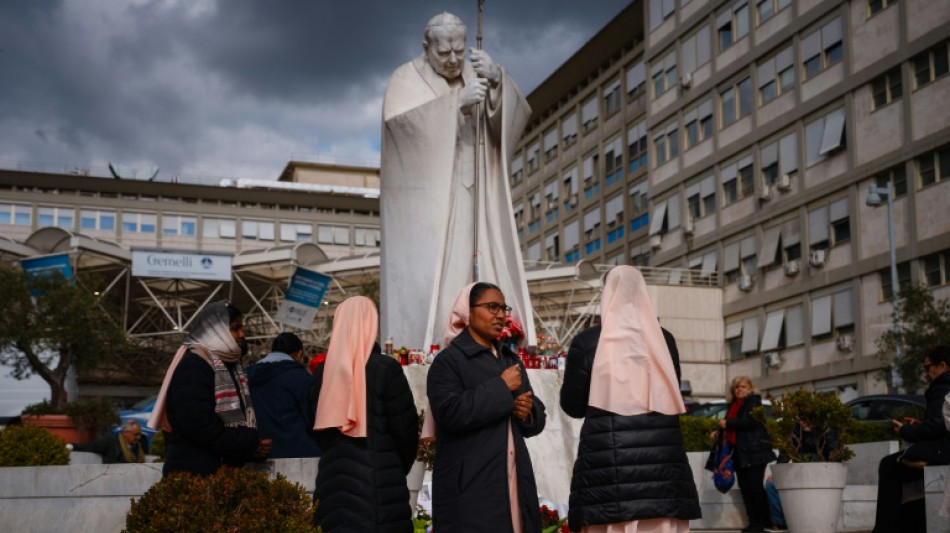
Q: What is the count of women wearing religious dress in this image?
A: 4